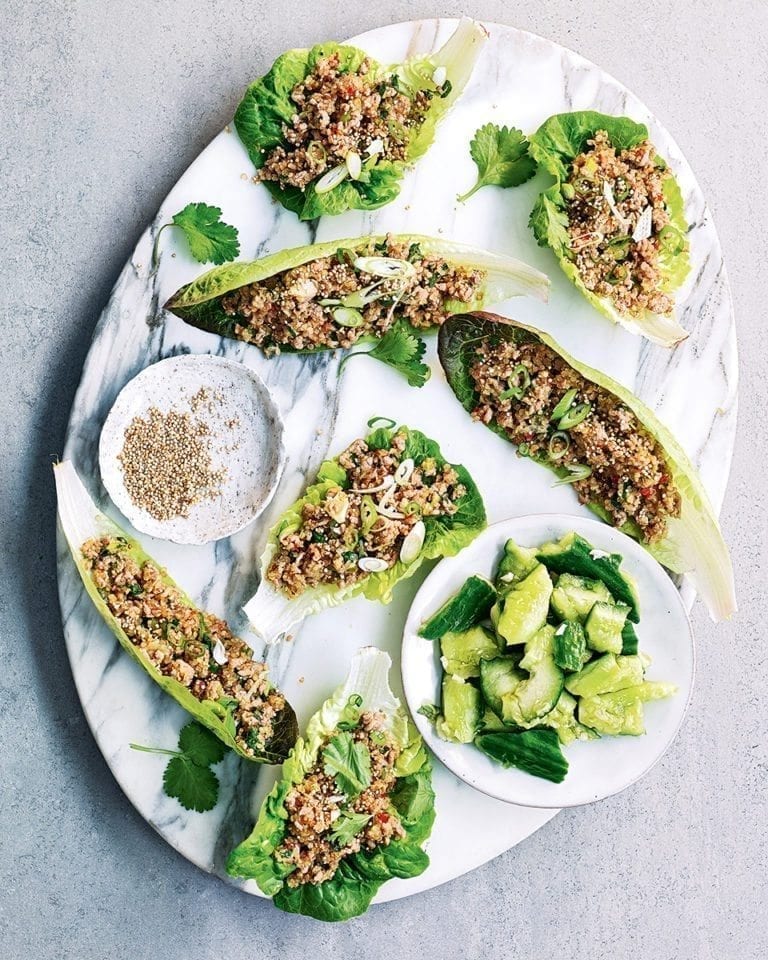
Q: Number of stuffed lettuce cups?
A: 7